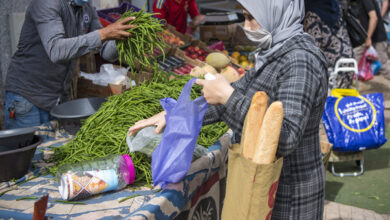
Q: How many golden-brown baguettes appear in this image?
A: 2